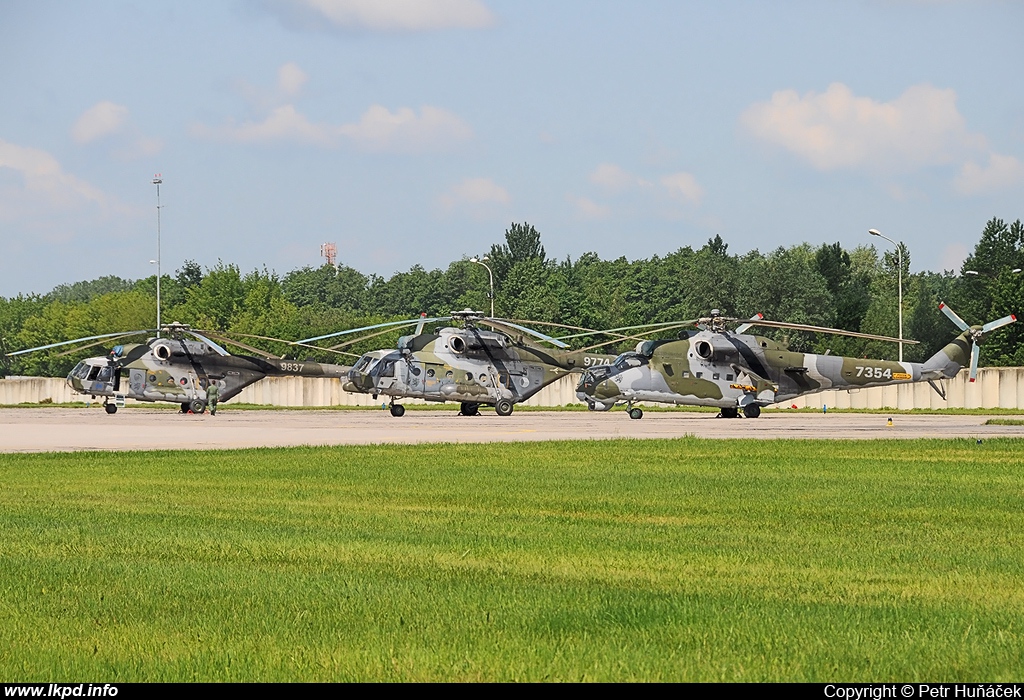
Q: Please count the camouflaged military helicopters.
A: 3